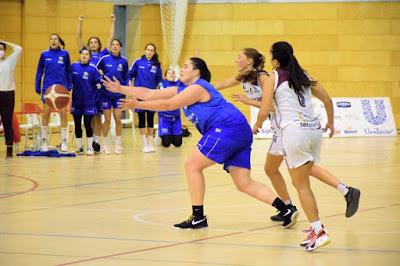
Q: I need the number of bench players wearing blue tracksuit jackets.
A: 6